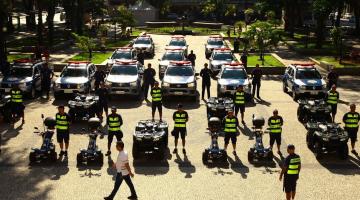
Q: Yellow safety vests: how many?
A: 11